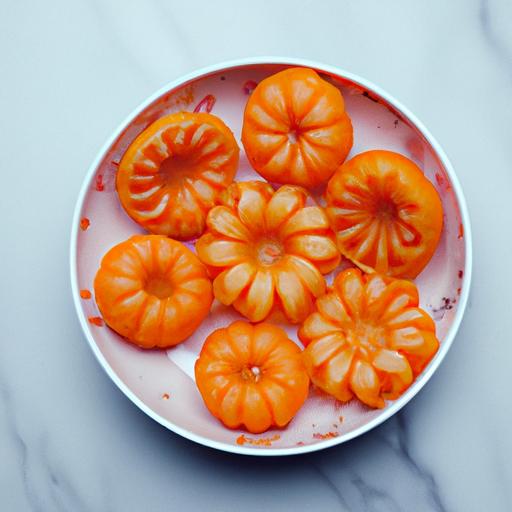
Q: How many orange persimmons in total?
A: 7